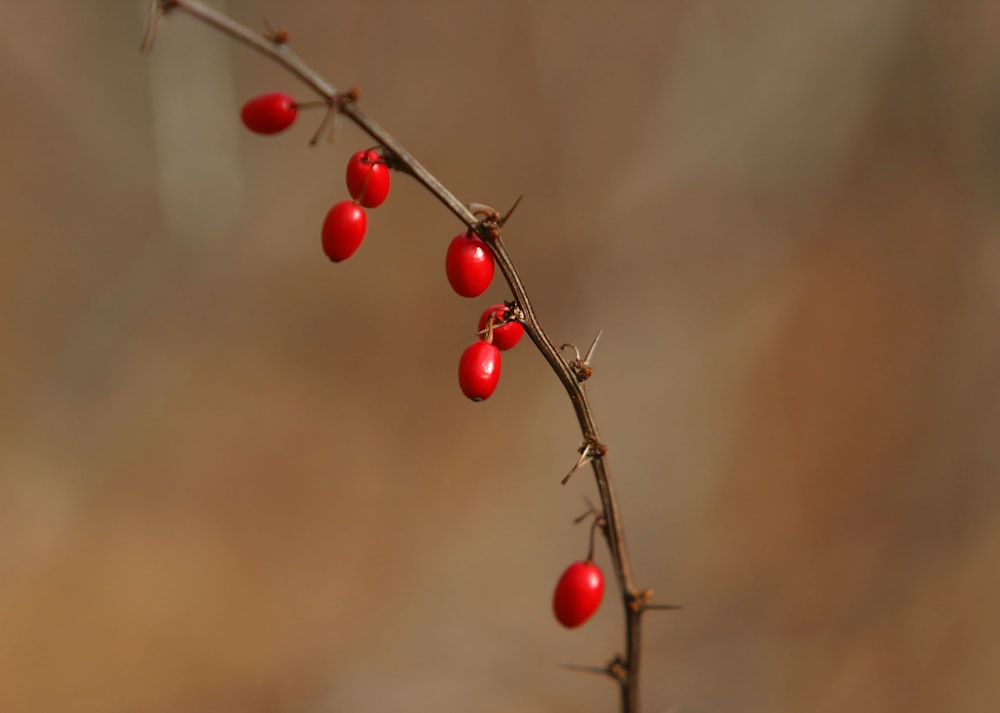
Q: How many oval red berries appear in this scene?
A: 7